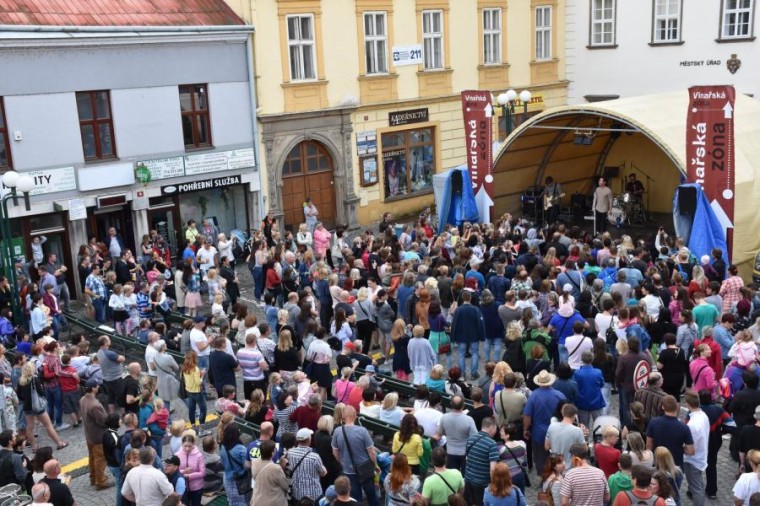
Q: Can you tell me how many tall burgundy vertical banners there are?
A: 2